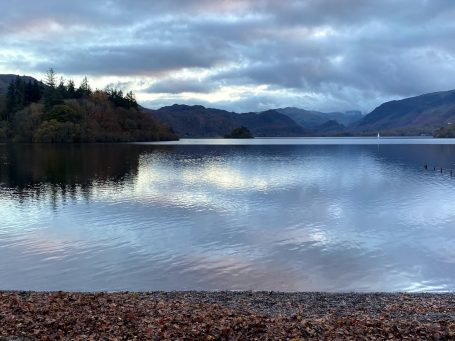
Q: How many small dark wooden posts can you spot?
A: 4